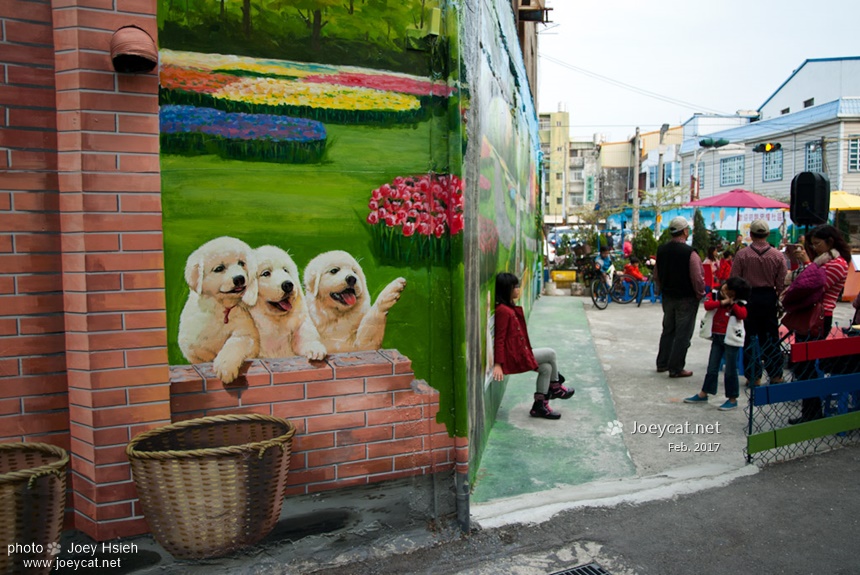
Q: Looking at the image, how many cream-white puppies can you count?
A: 3